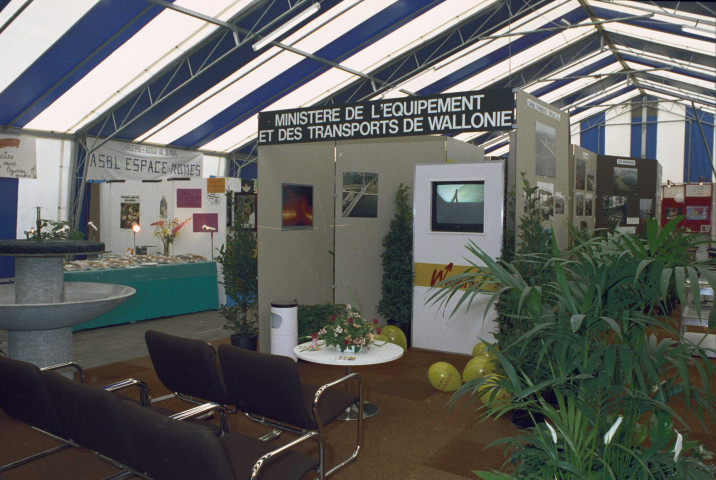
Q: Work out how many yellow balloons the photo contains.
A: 6